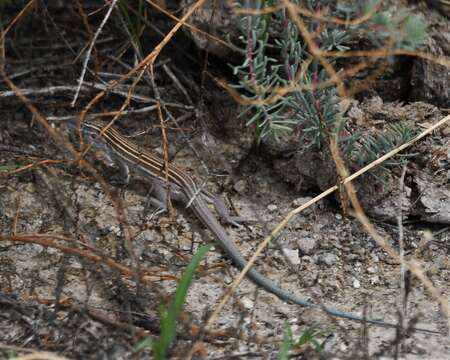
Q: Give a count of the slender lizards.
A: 1